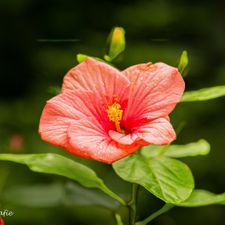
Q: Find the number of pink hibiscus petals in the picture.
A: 5